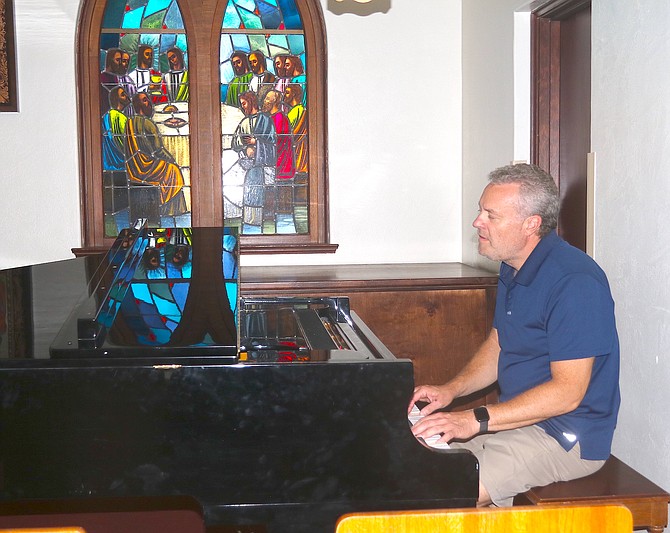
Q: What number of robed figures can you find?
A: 13